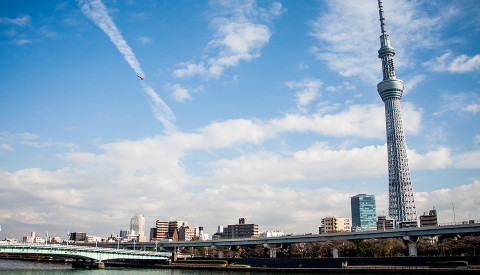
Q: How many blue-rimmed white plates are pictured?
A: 0